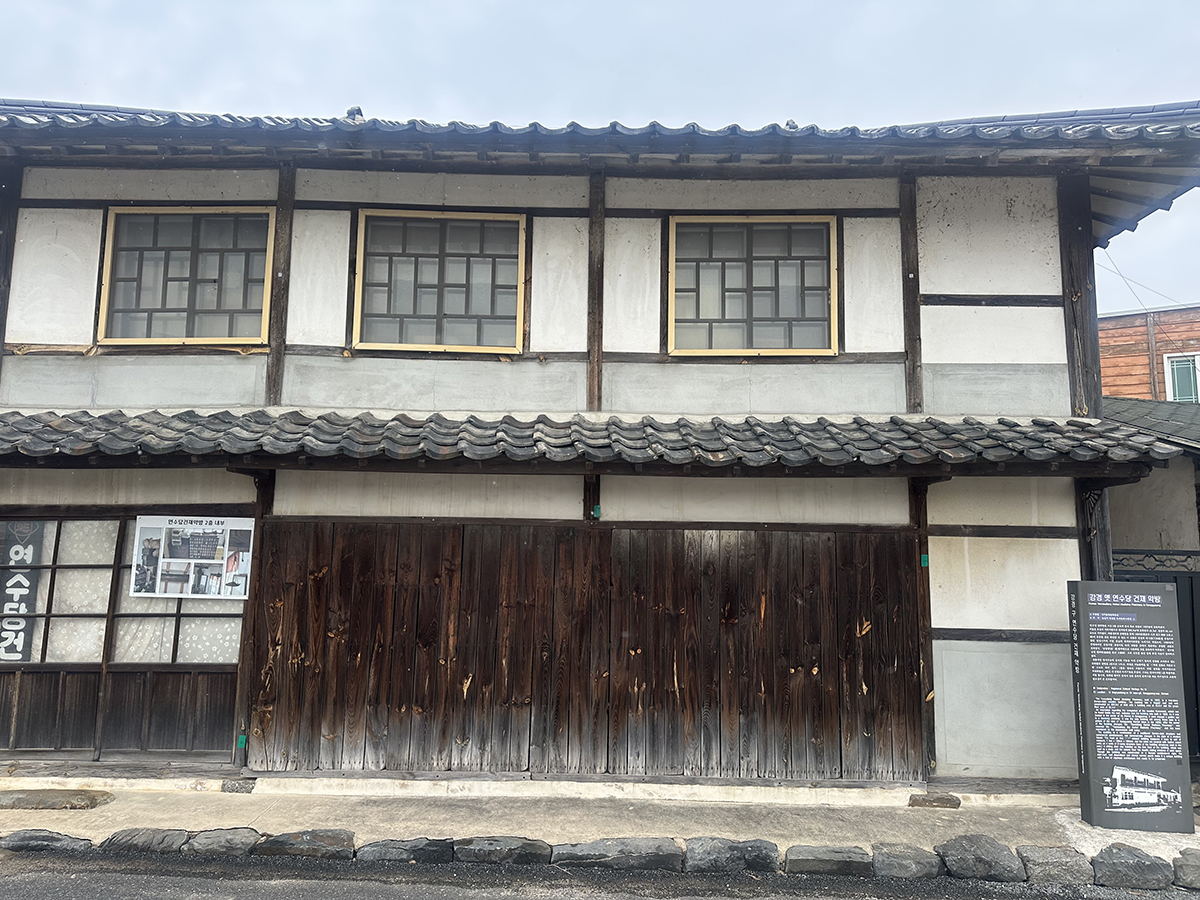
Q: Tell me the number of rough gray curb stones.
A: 14